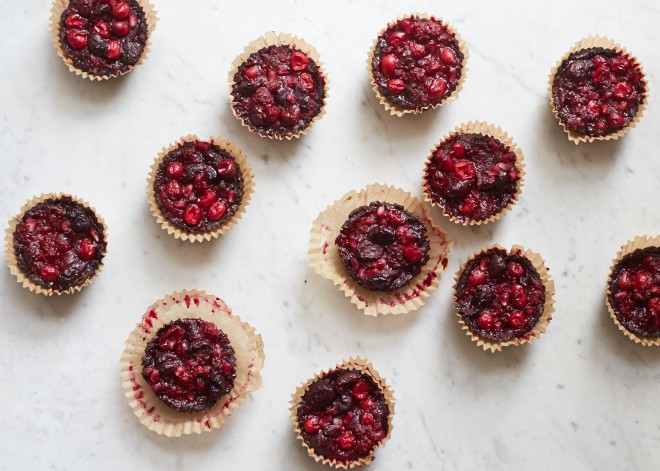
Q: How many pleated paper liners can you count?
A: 12